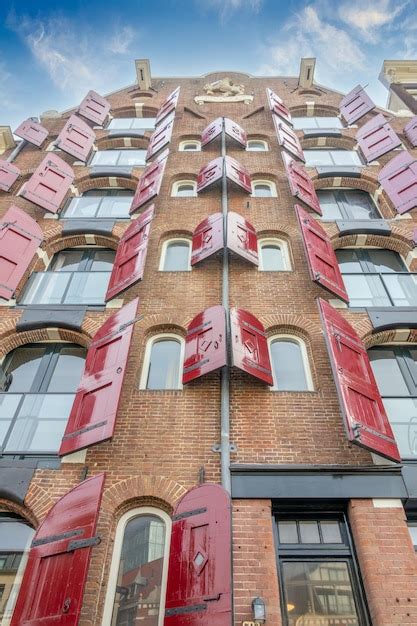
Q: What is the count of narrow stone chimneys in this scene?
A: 2